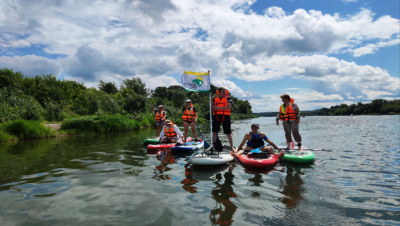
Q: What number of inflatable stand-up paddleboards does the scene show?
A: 6